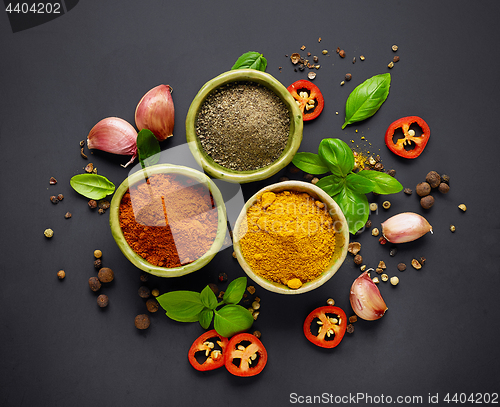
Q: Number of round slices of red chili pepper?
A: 5